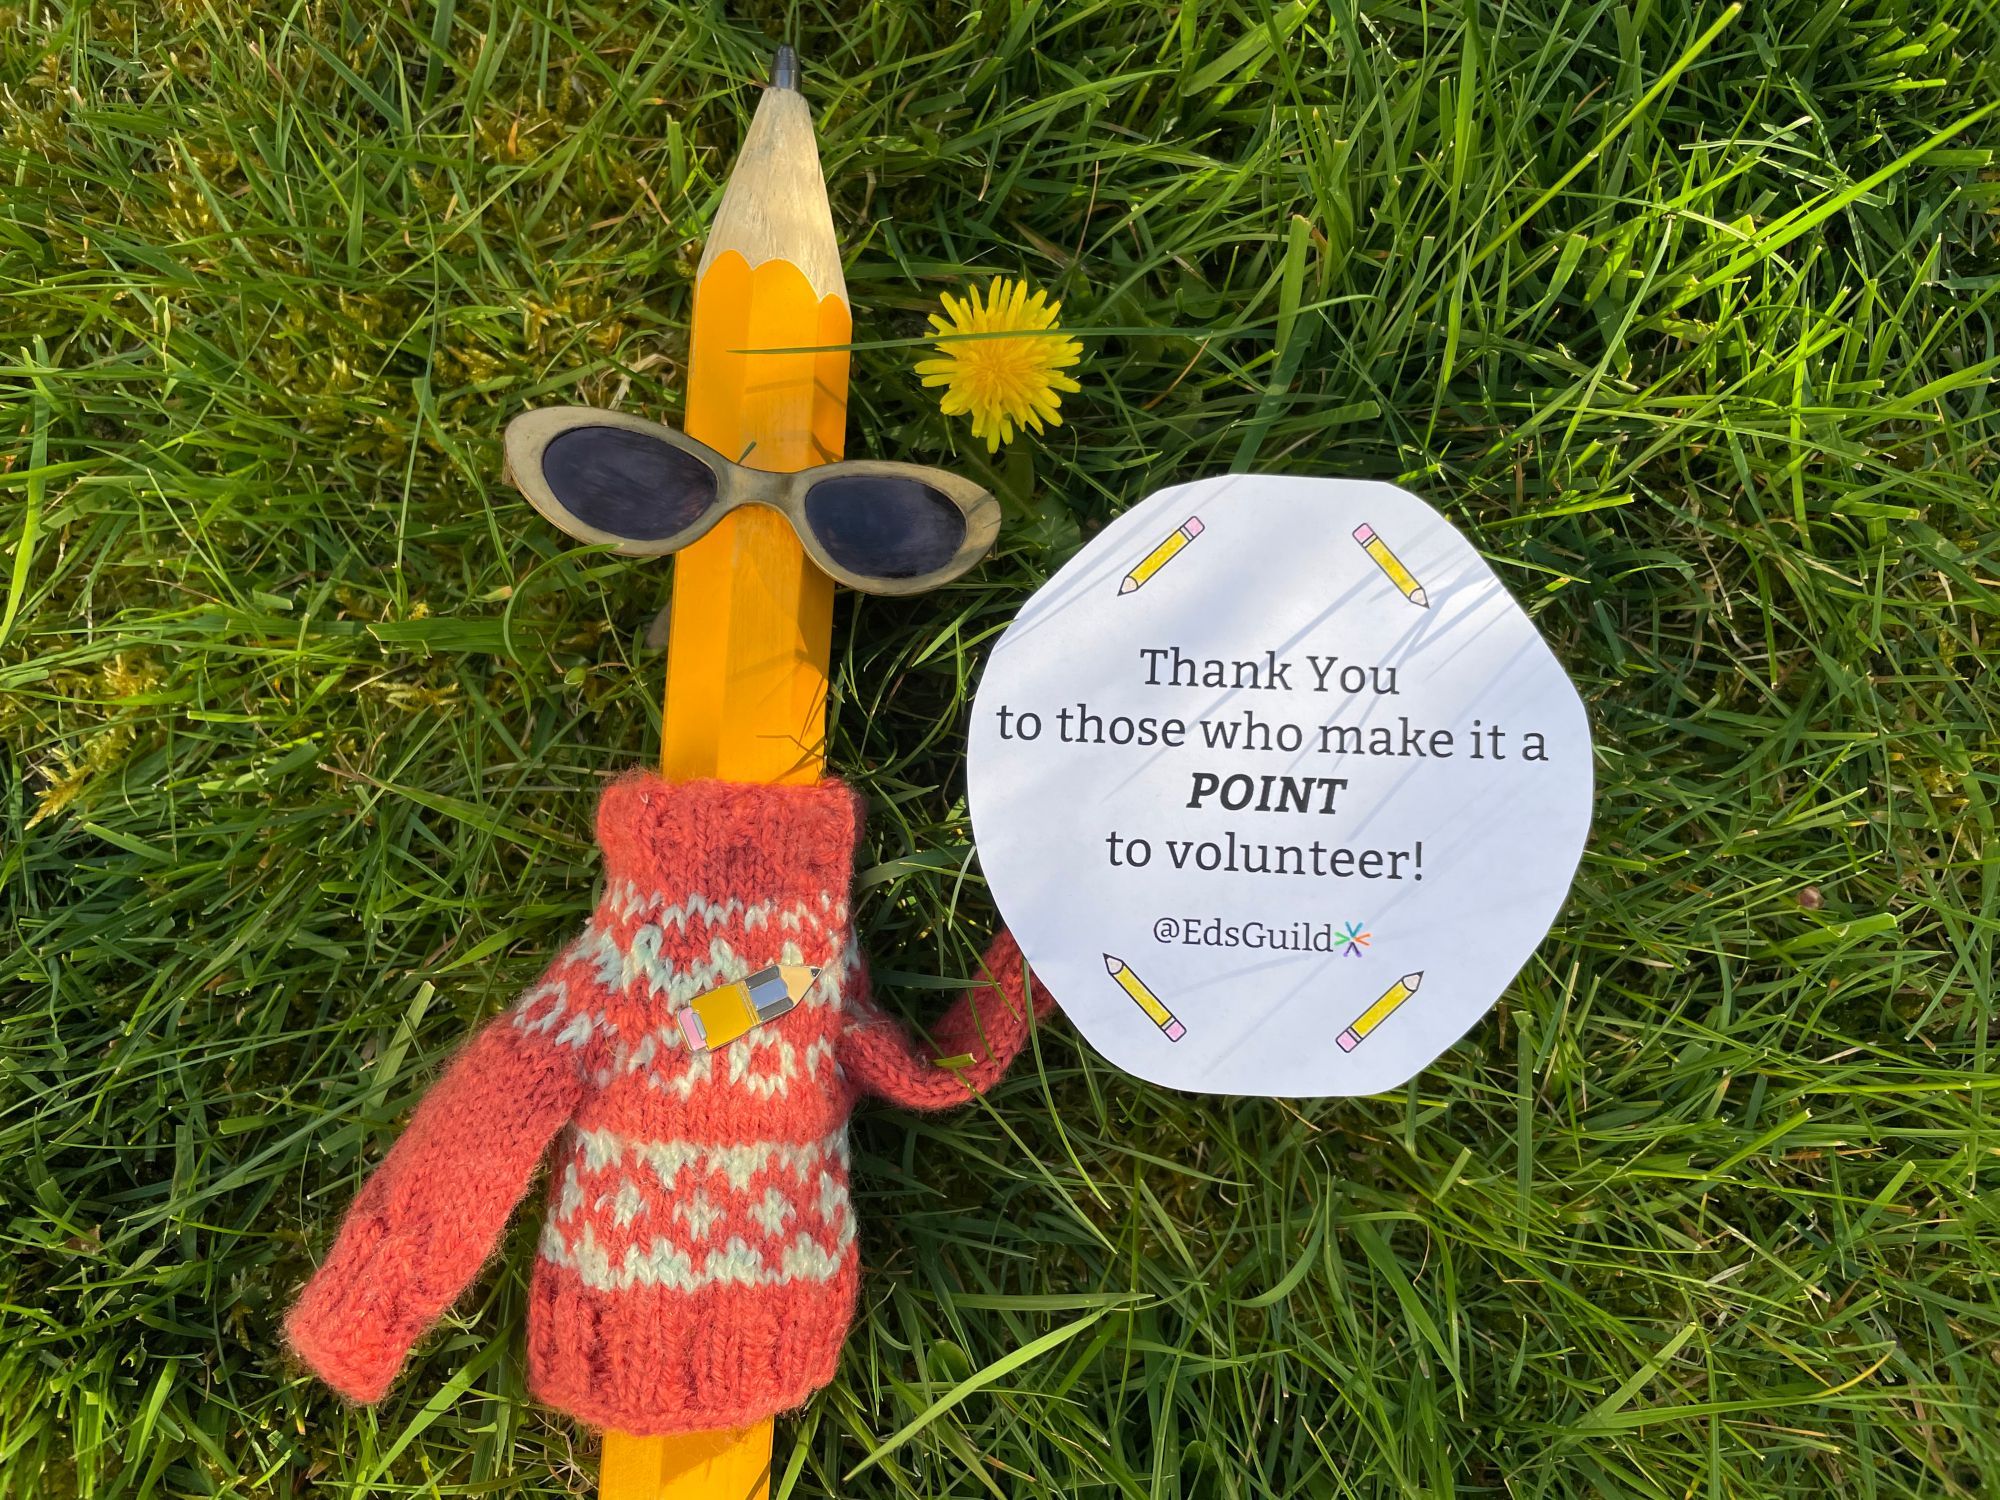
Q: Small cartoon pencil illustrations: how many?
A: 4